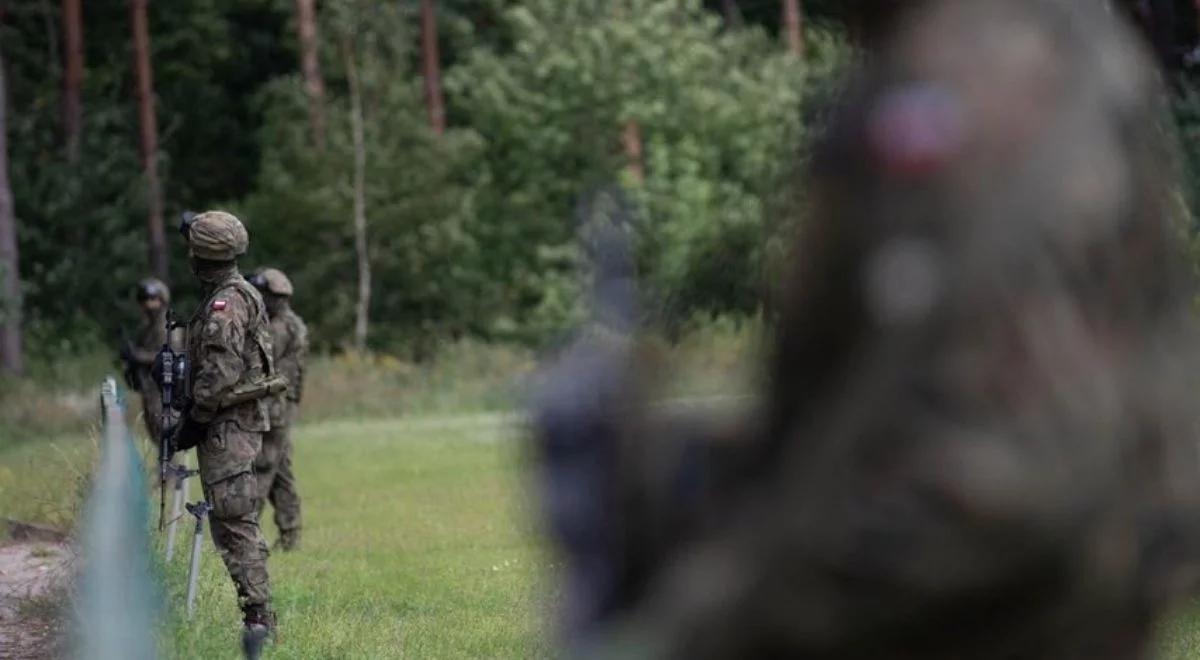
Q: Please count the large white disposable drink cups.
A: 0